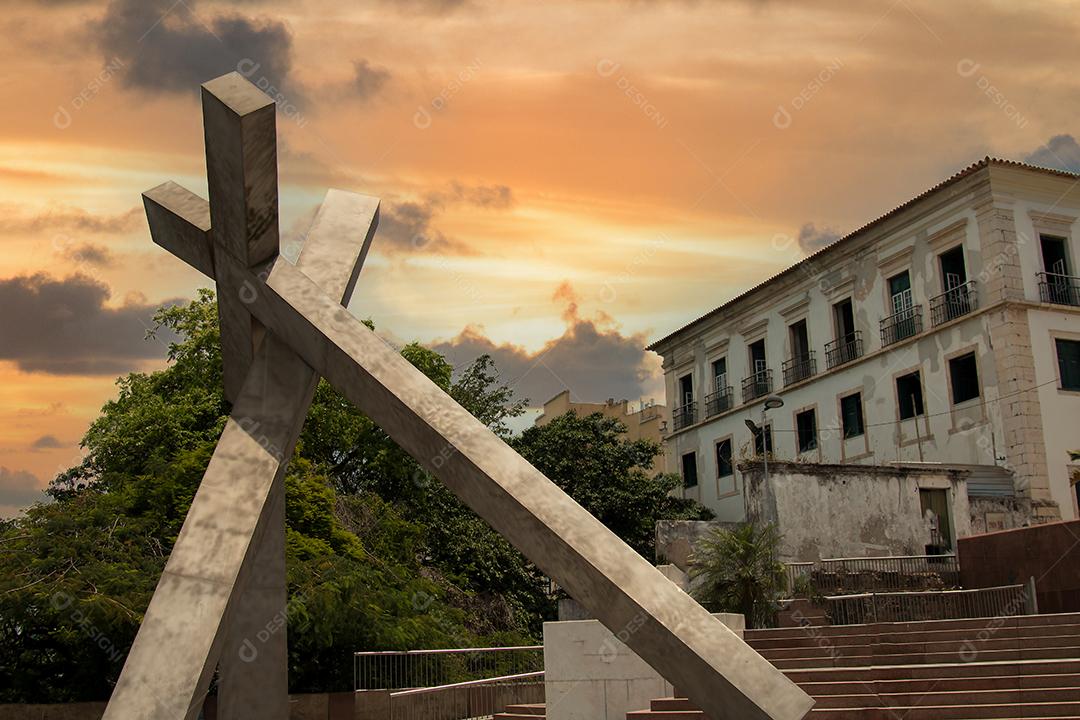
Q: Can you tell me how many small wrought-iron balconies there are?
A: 8